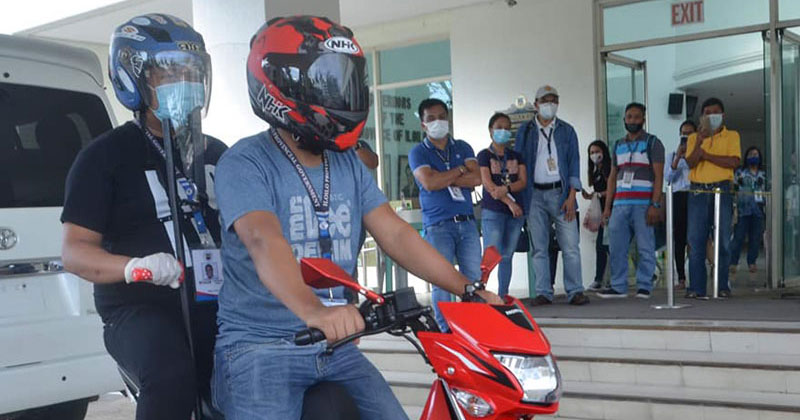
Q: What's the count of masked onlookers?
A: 8